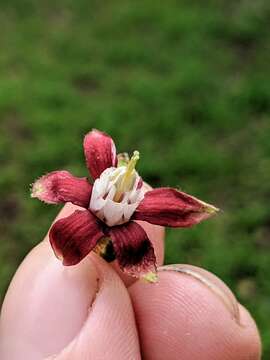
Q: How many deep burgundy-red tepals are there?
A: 5